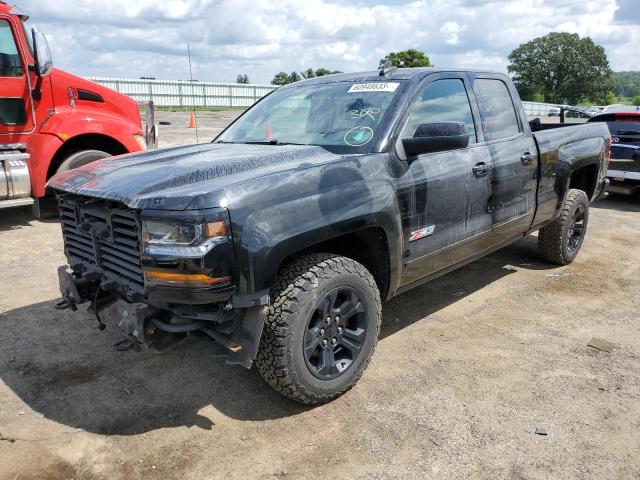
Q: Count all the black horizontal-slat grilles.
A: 1